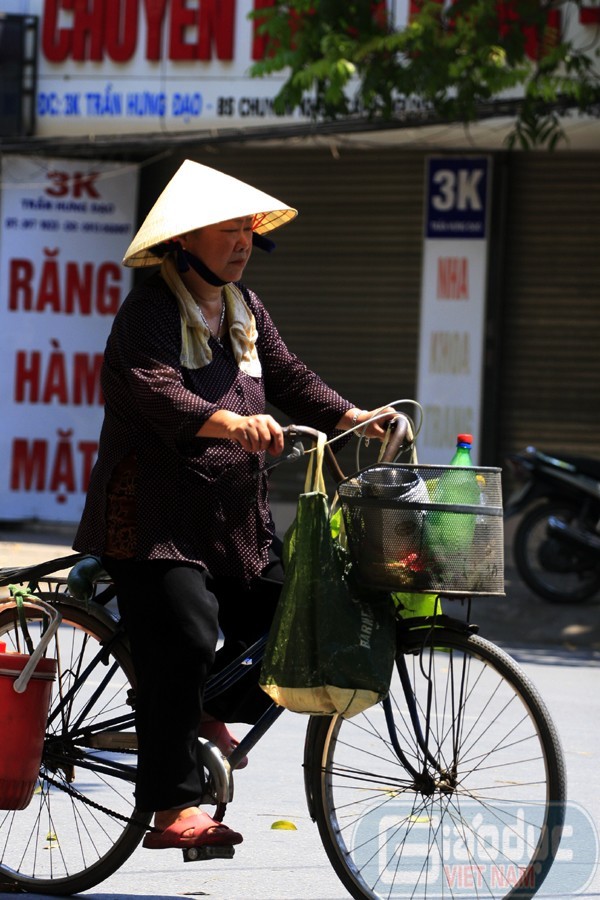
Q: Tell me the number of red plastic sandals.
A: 2